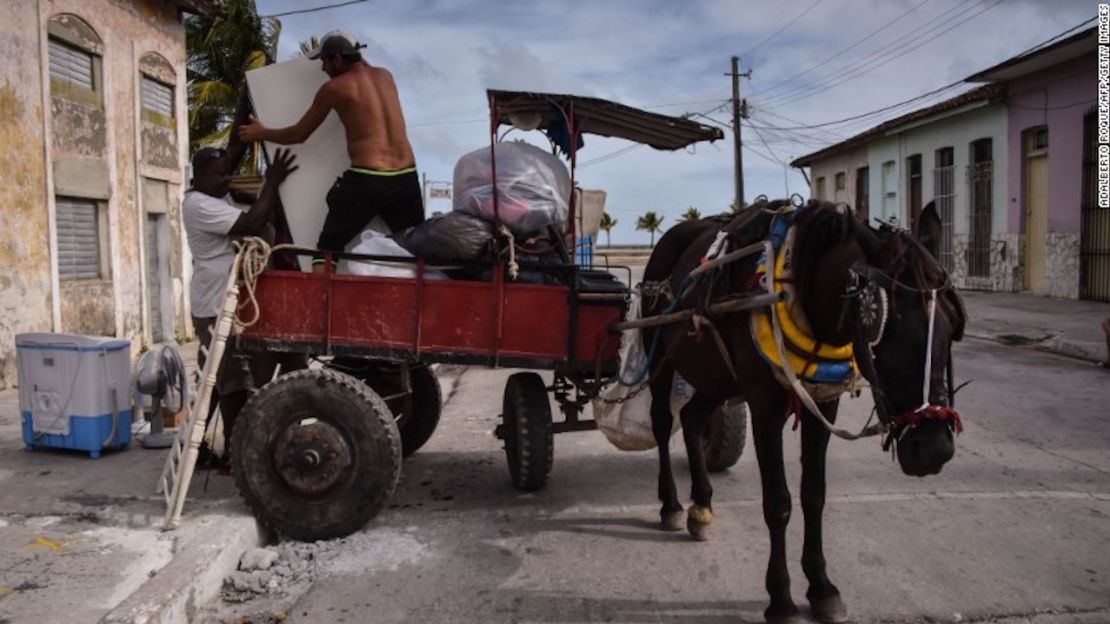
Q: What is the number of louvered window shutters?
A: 3